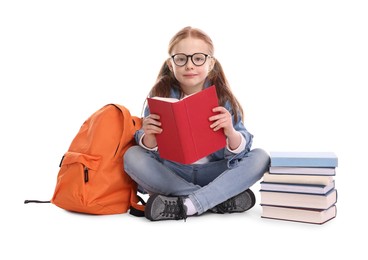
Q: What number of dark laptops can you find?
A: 0